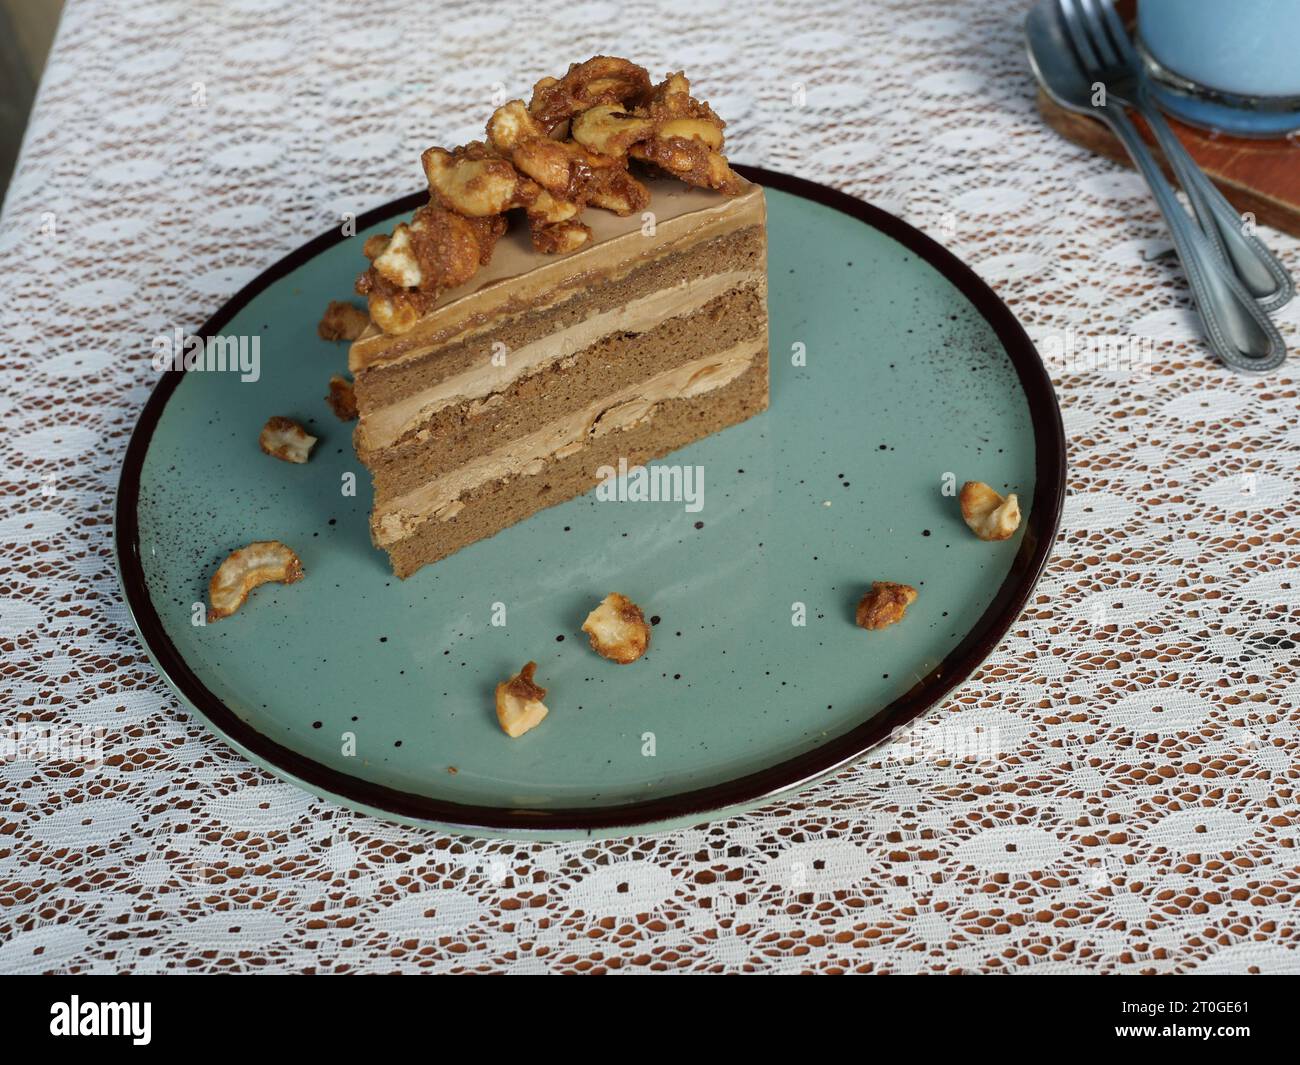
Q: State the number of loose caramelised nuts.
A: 8